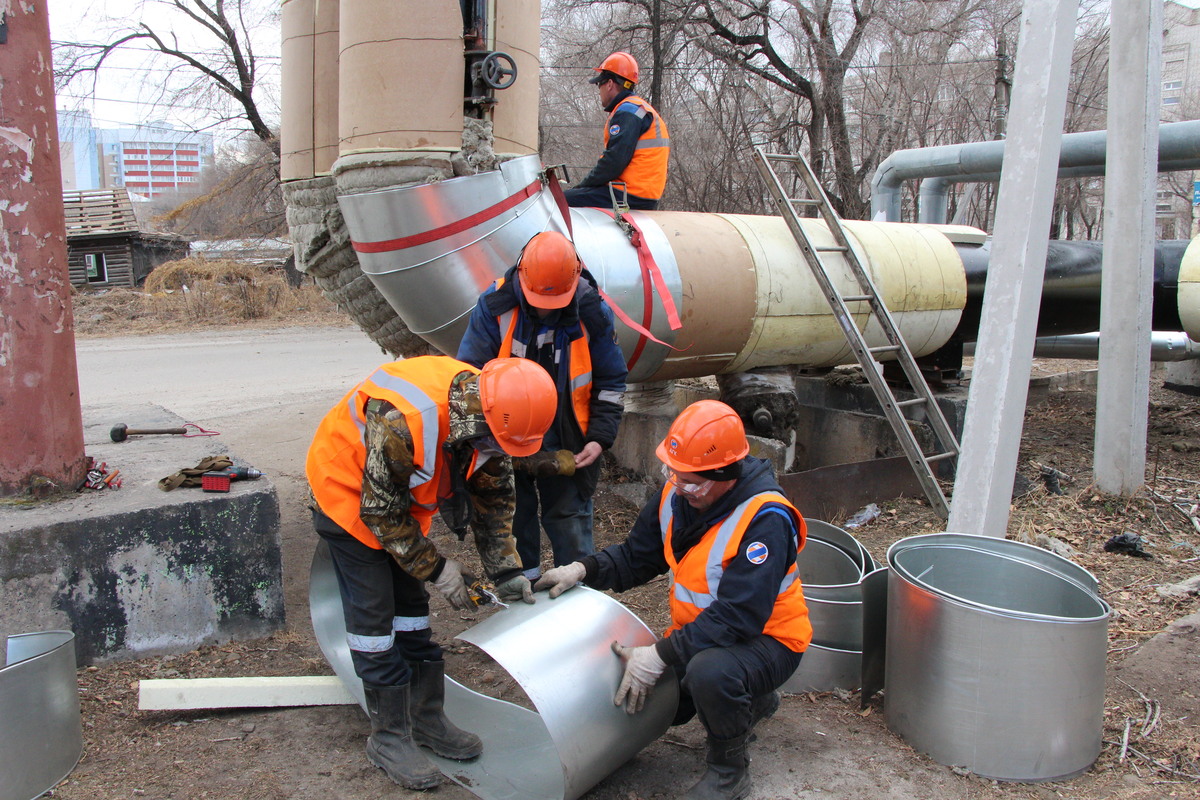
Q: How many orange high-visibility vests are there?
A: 4